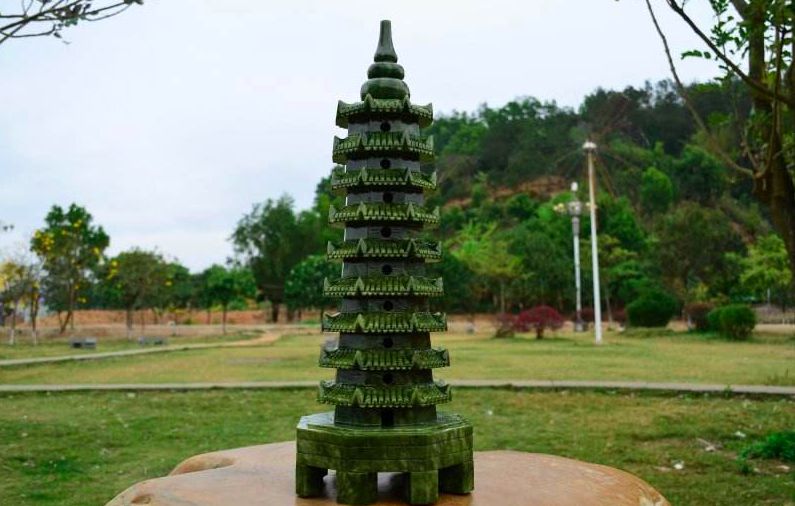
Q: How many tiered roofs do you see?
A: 9